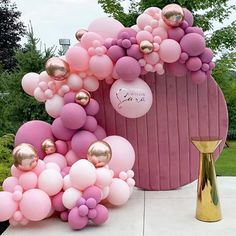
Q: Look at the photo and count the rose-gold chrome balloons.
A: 8